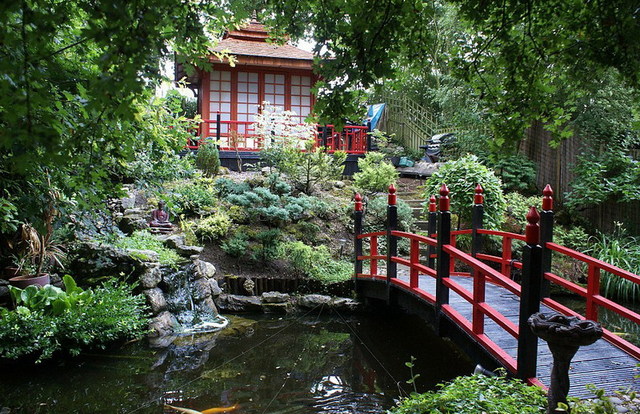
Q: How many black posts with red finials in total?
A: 7